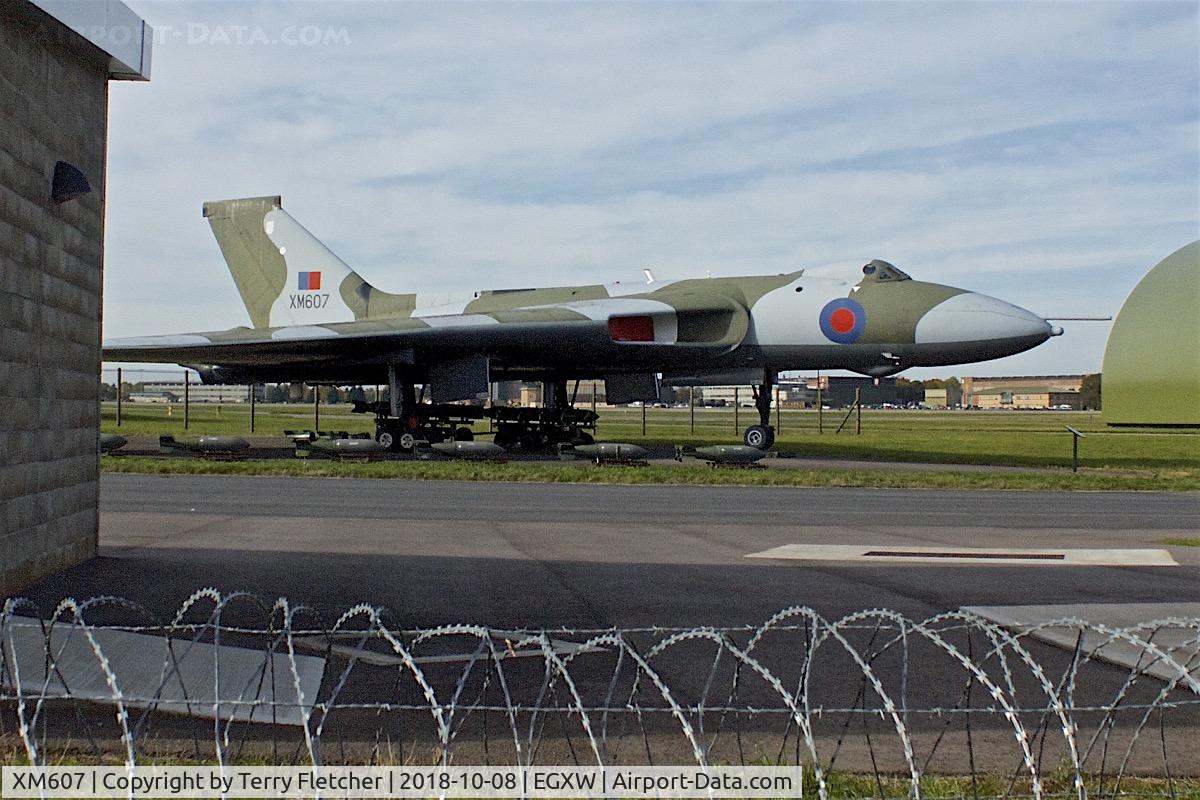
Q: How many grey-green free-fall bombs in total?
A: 6